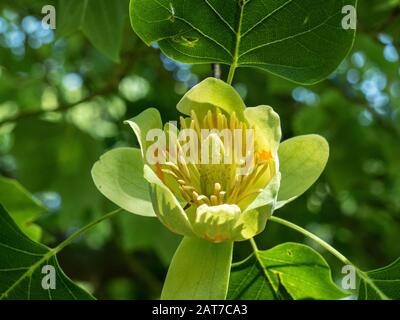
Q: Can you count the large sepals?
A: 3